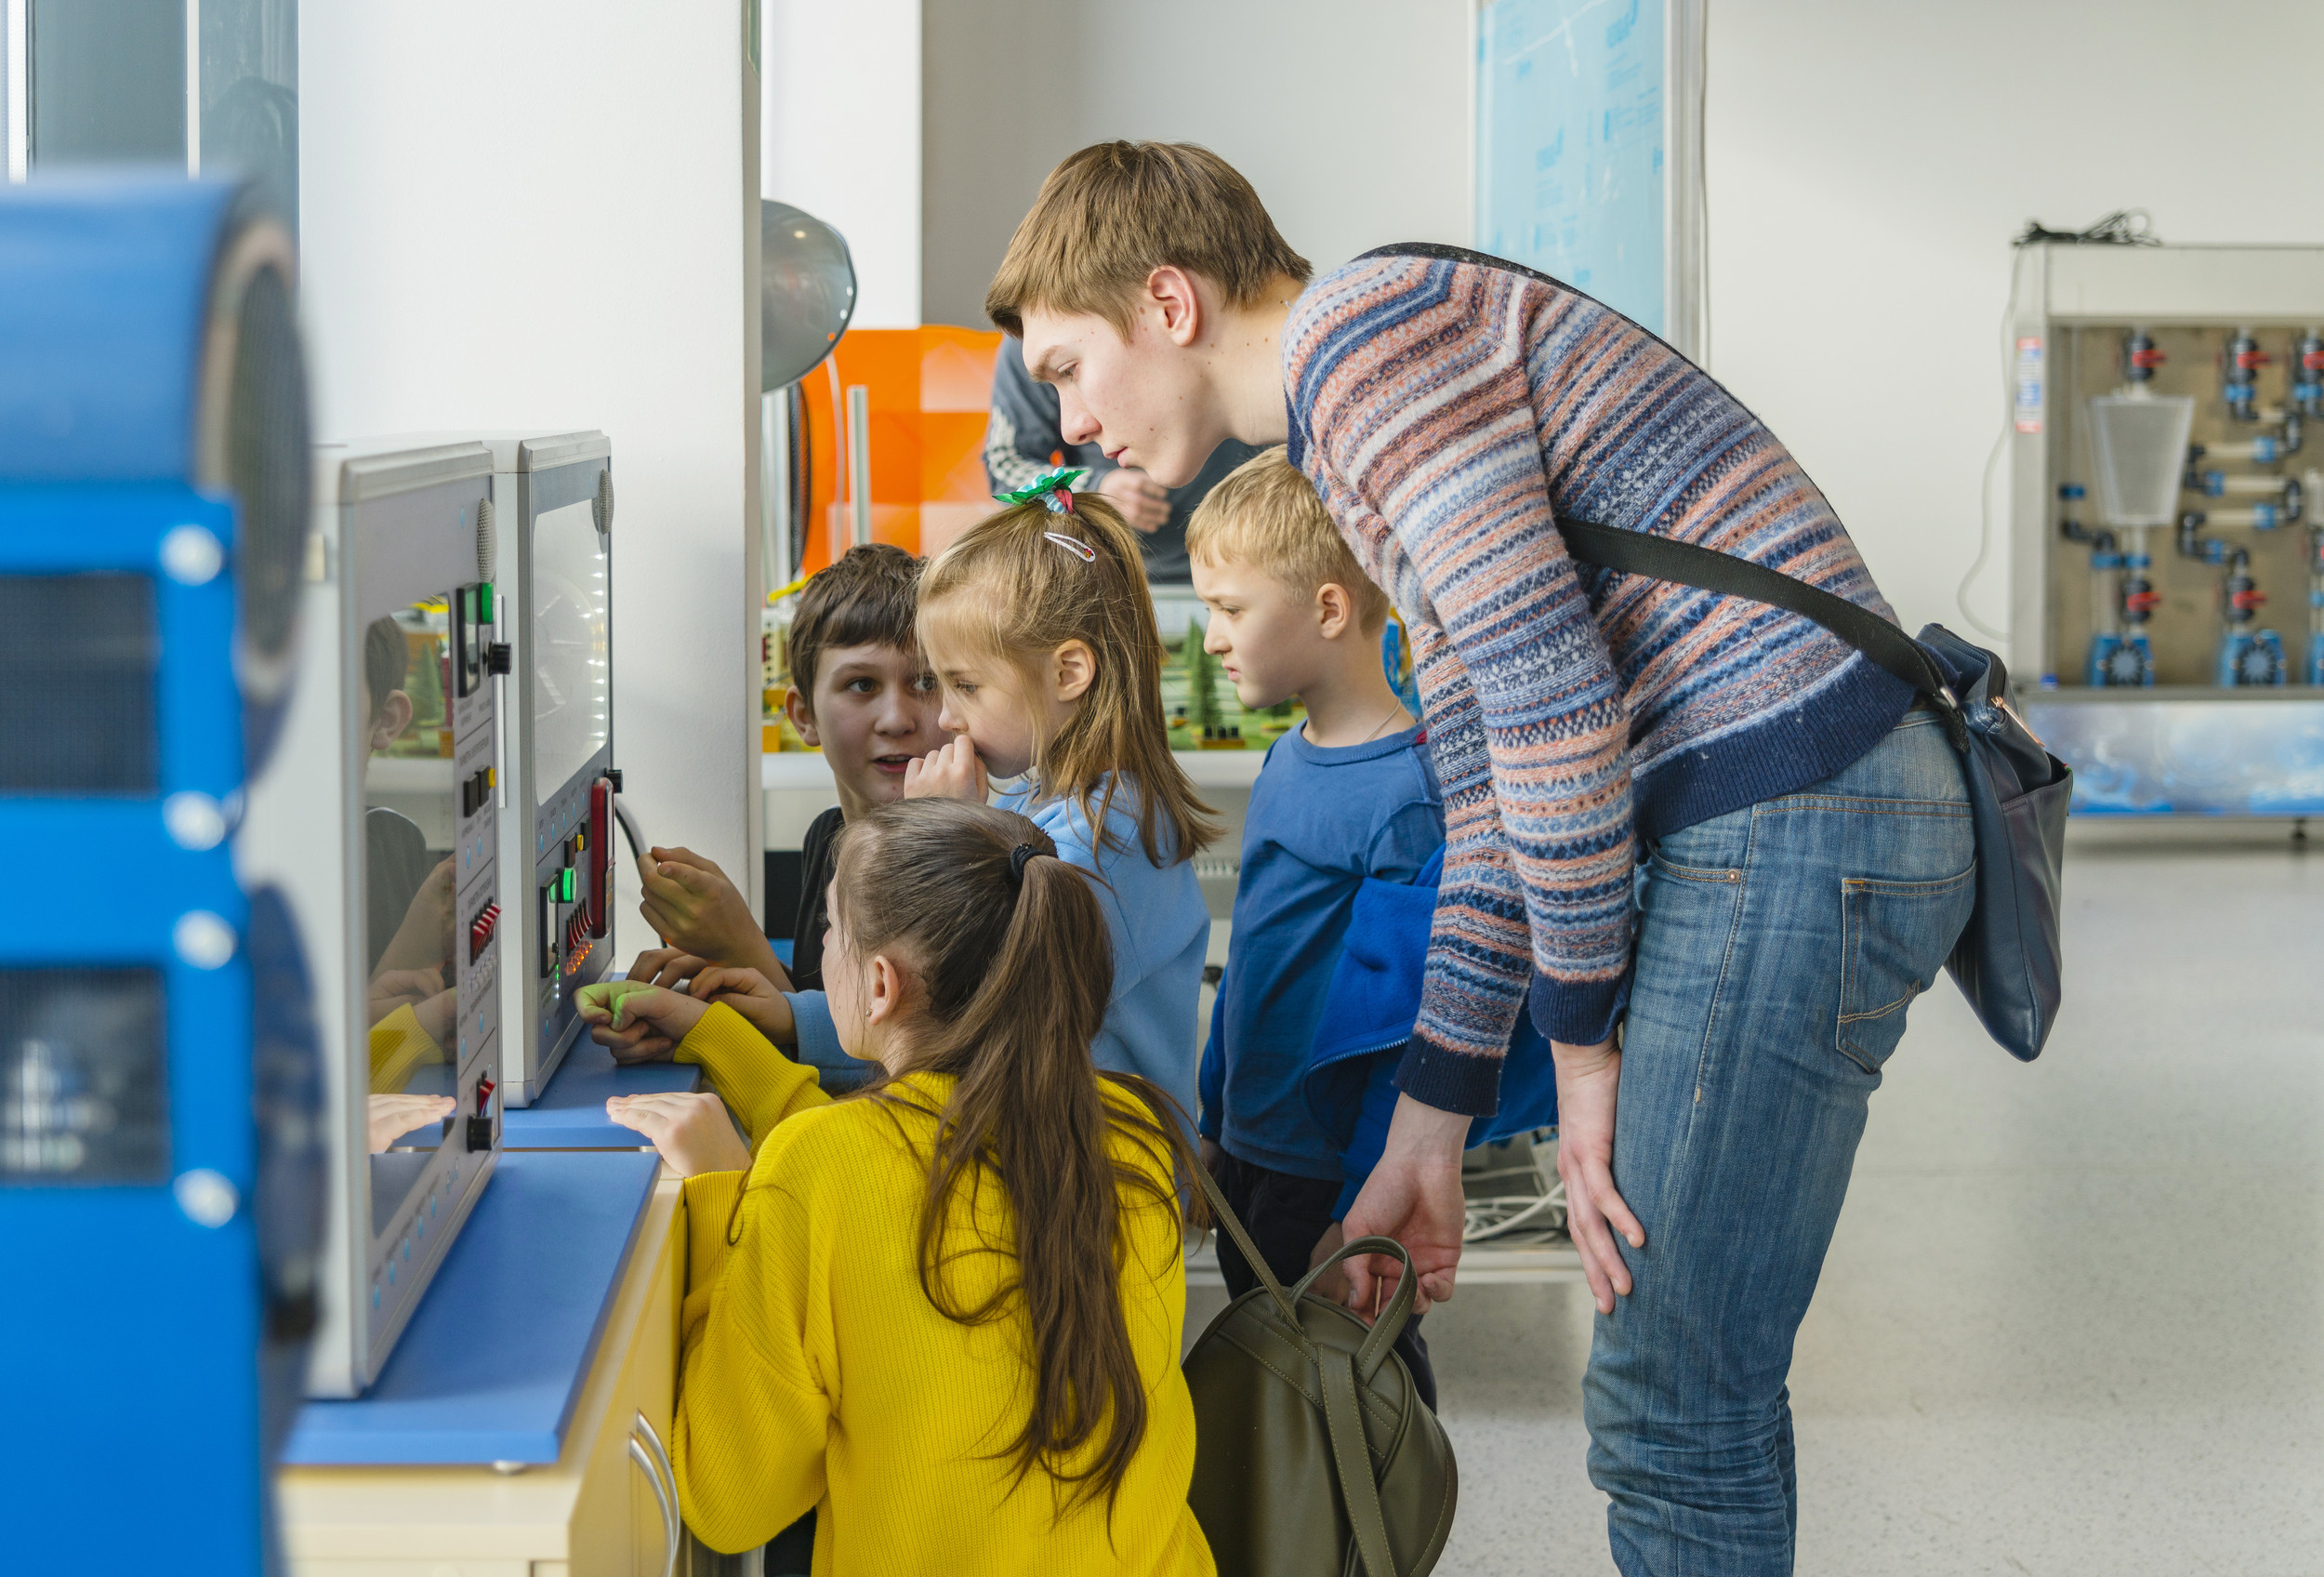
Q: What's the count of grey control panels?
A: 2